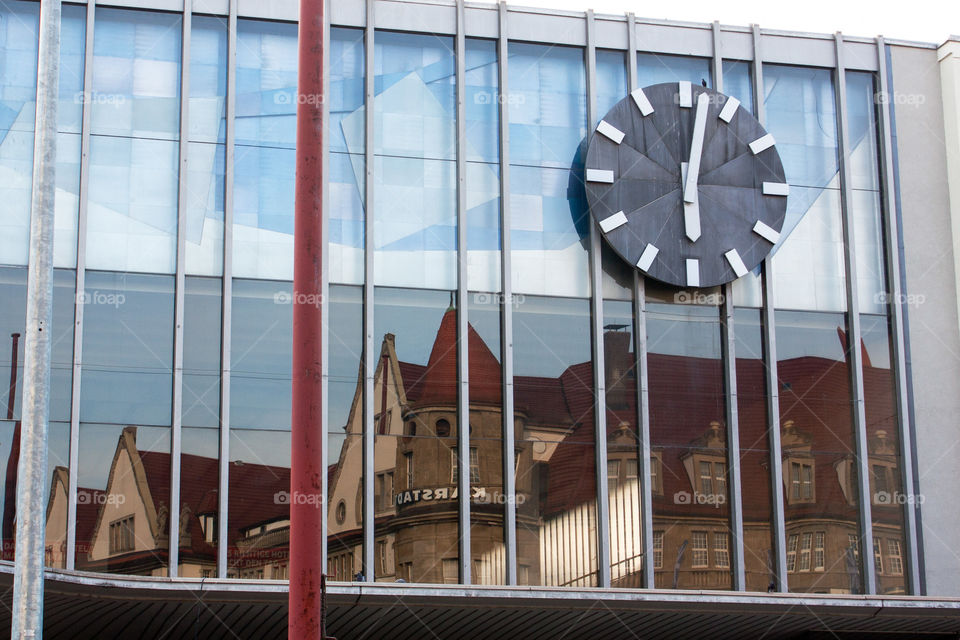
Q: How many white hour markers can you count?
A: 12